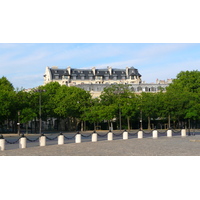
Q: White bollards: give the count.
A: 12